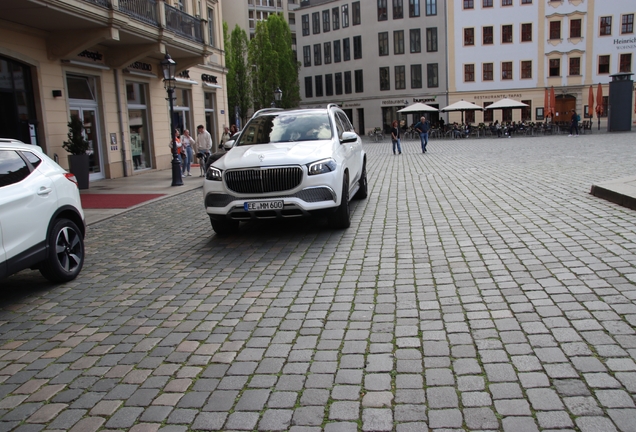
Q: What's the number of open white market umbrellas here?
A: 3